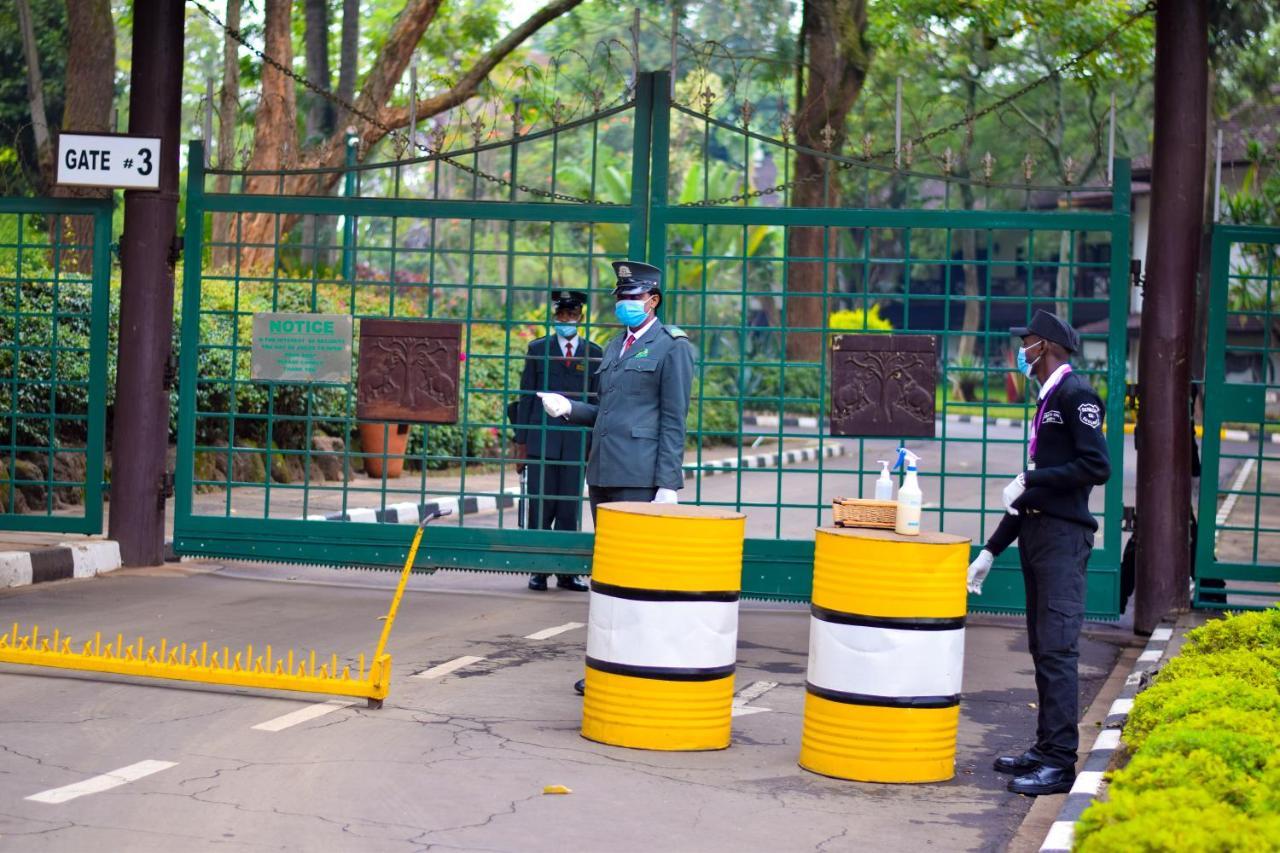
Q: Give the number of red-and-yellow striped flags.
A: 0